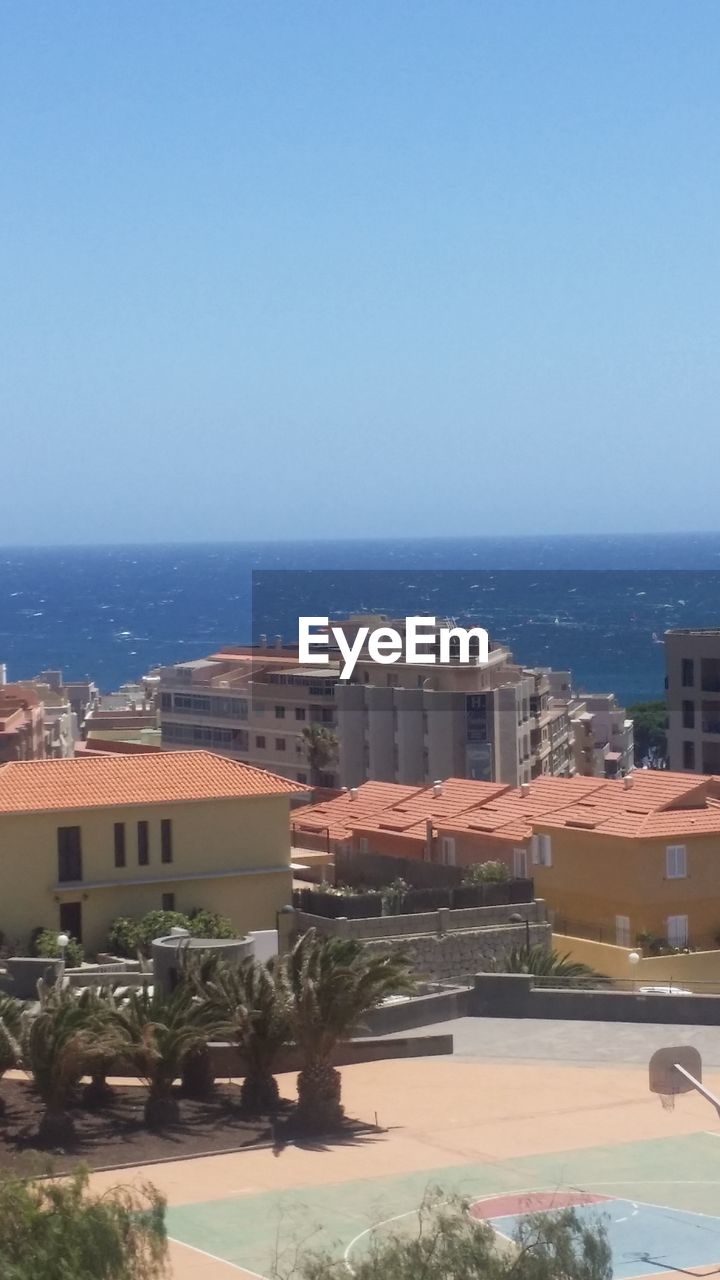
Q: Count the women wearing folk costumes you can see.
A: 0